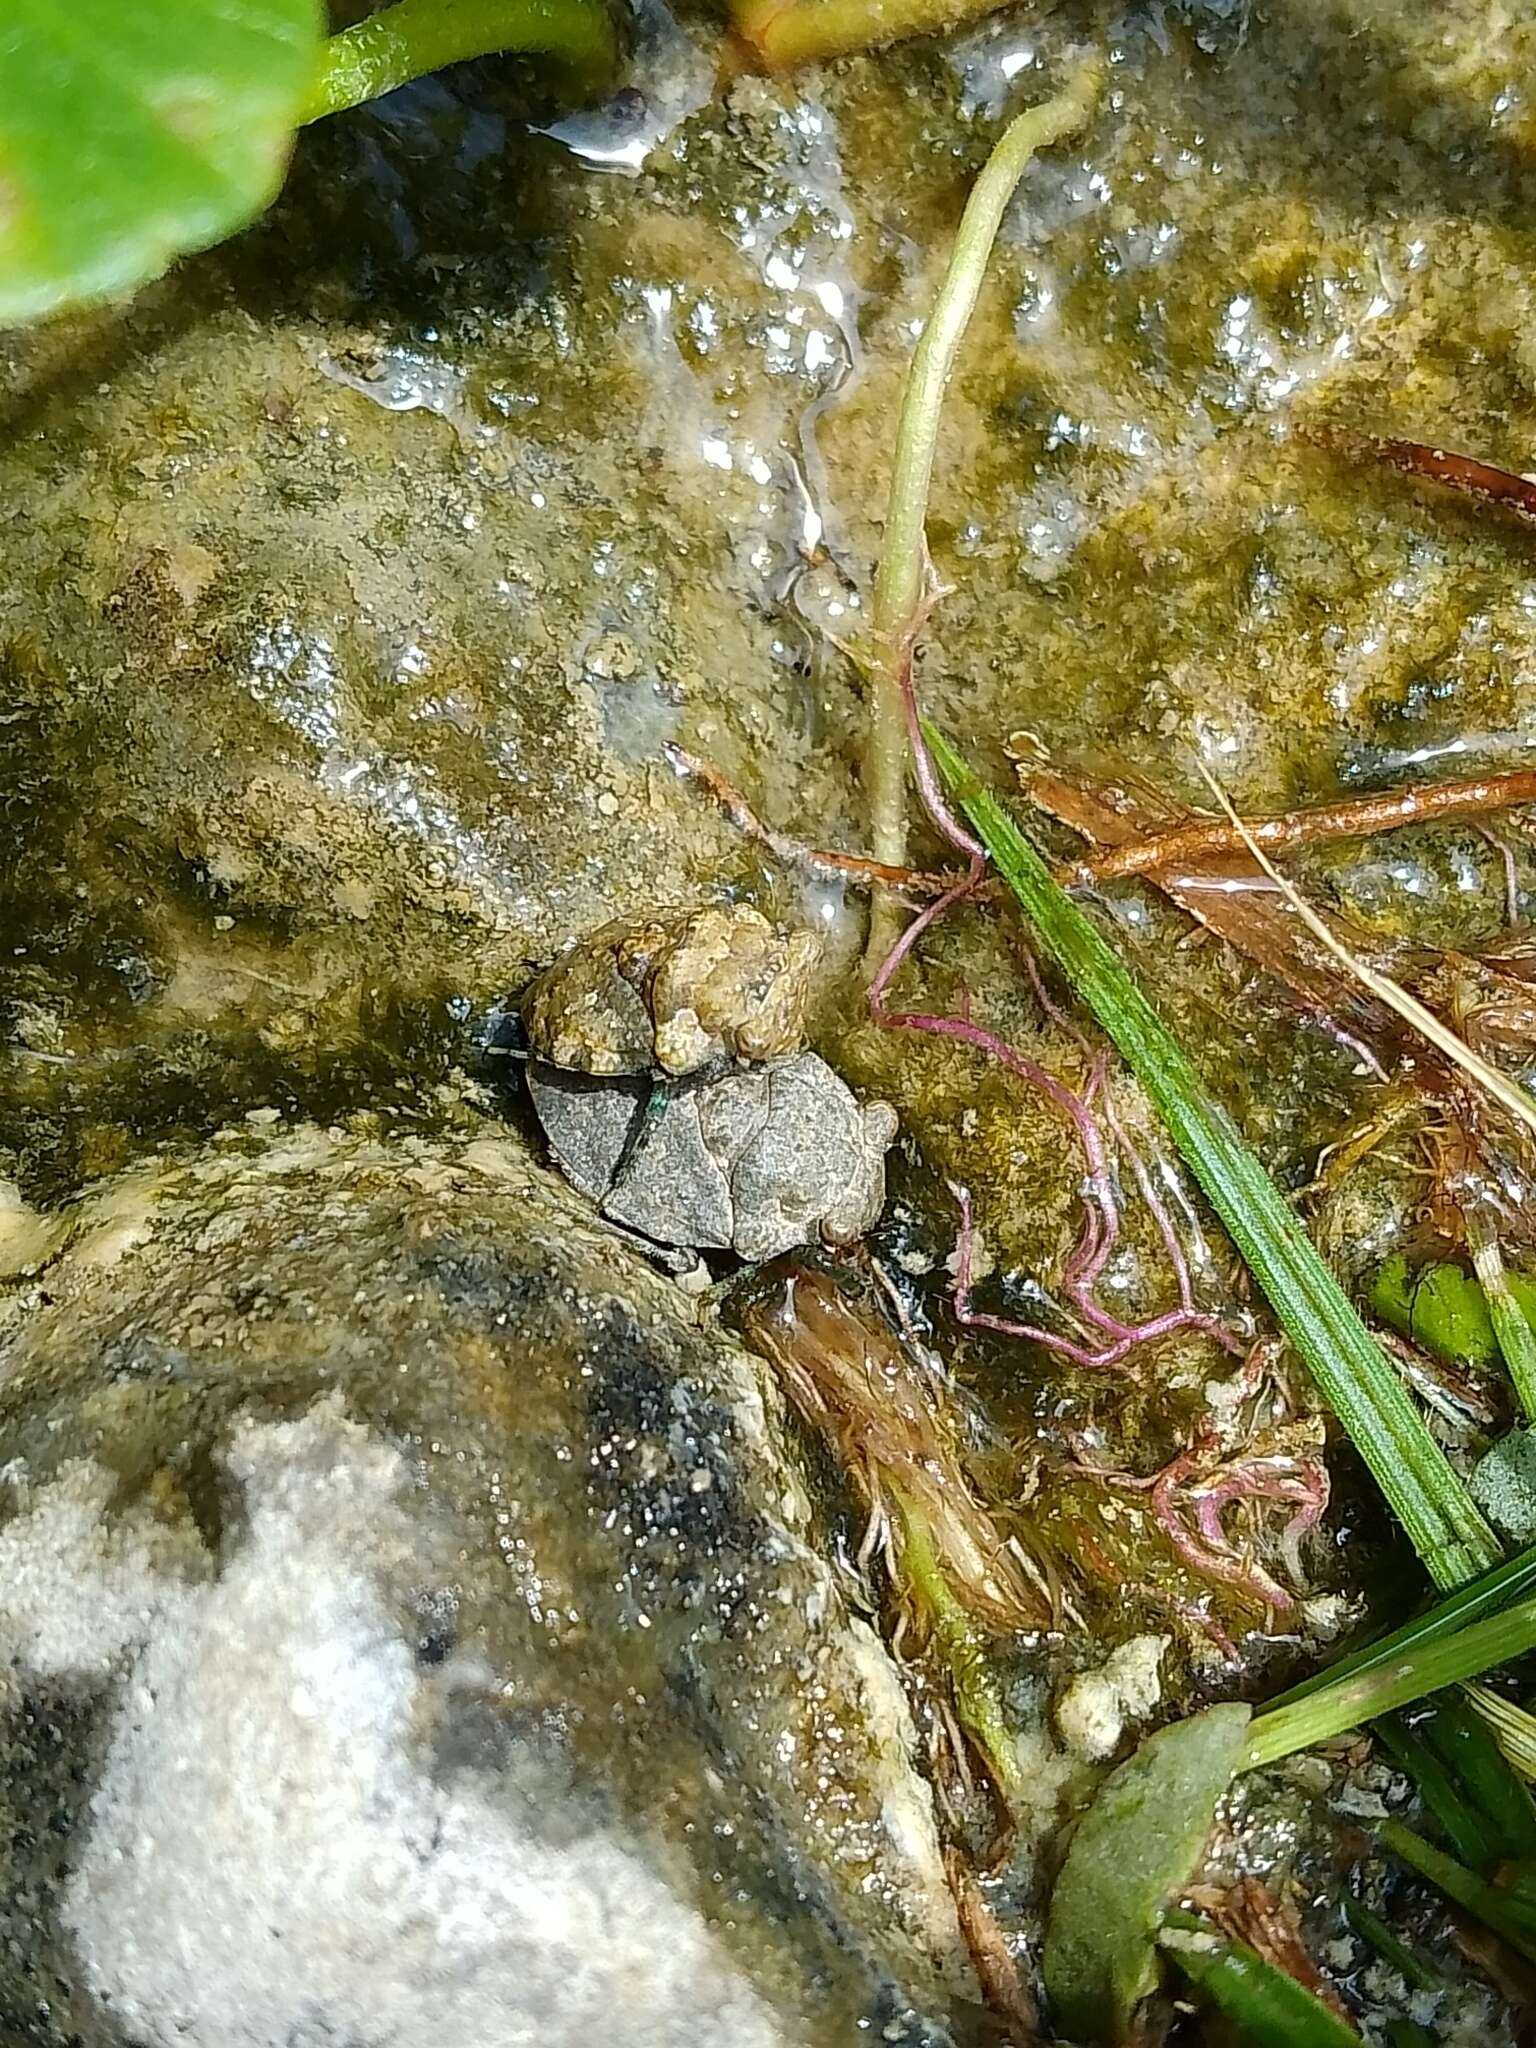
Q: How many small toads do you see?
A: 2